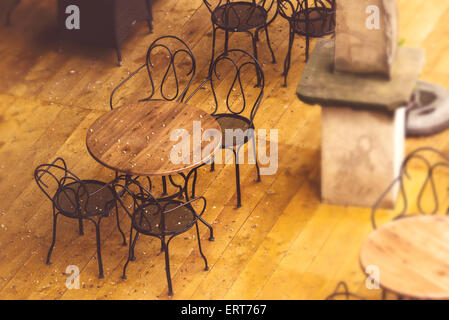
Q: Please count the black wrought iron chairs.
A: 8